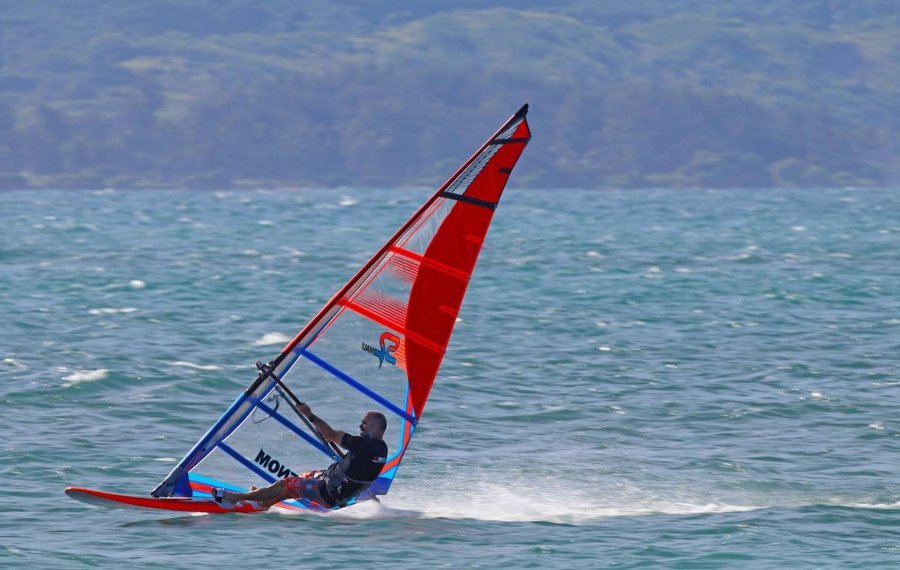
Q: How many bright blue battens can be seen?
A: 3